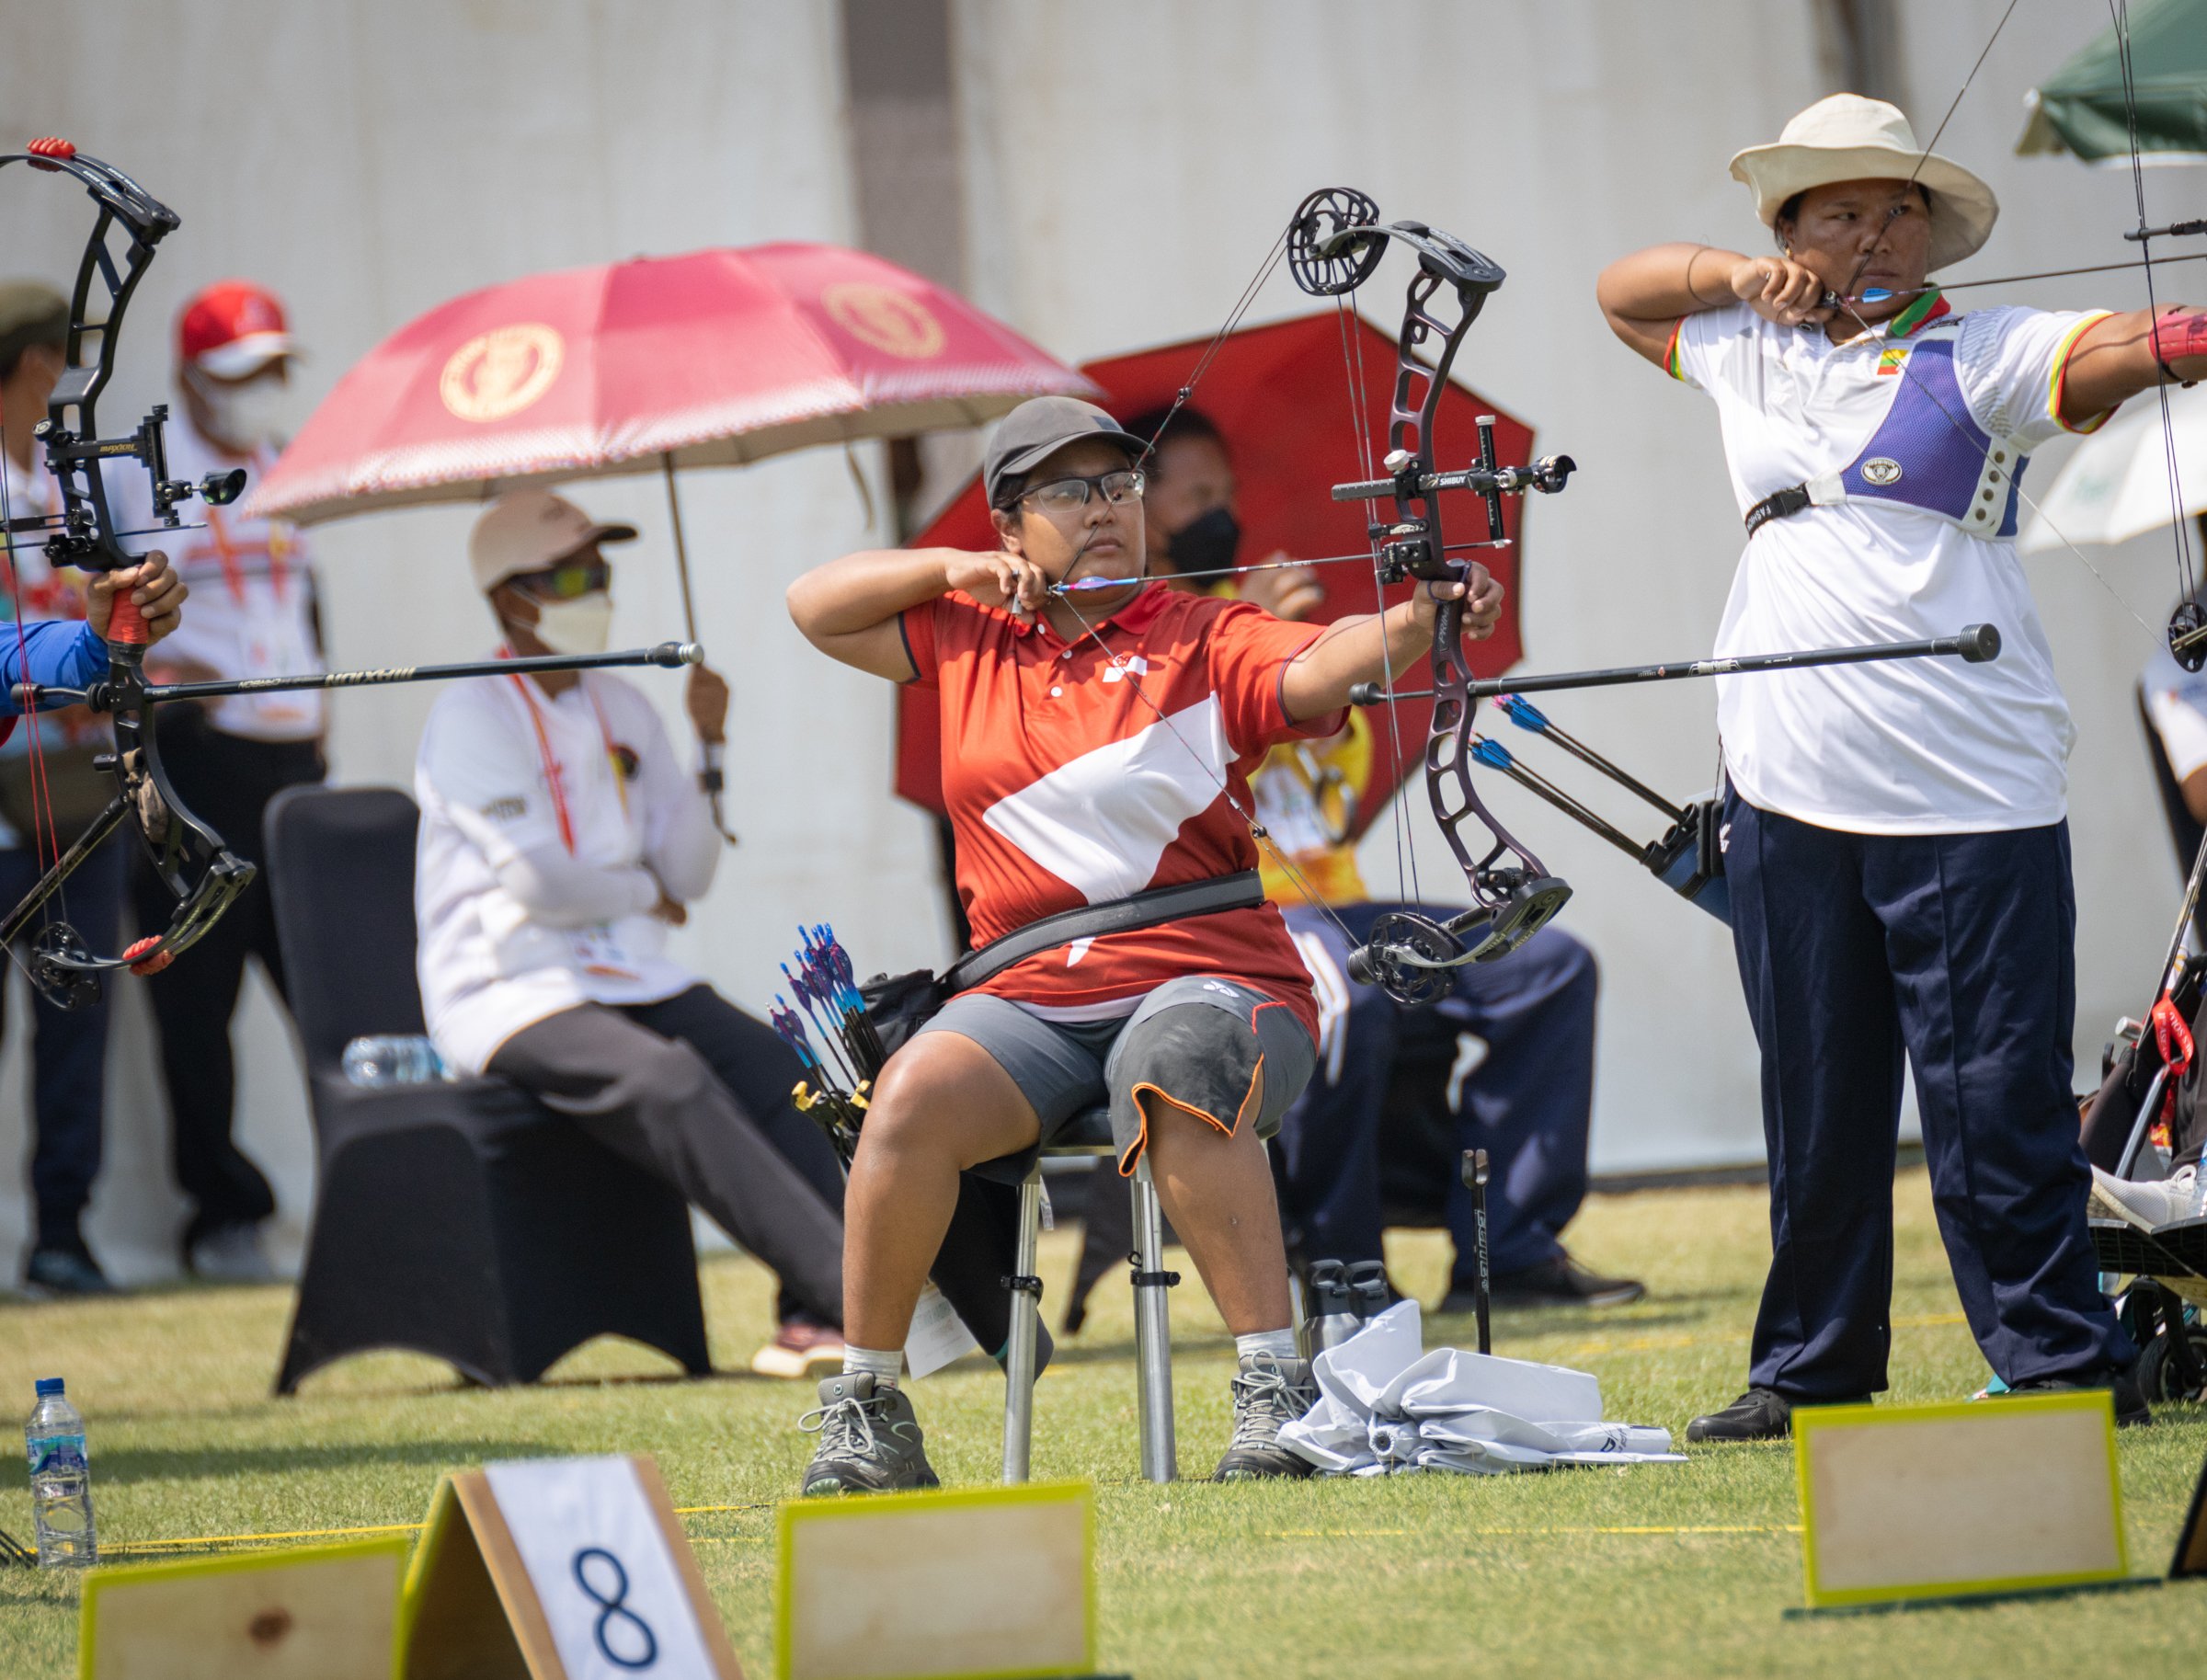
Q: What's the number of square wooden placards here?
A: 3